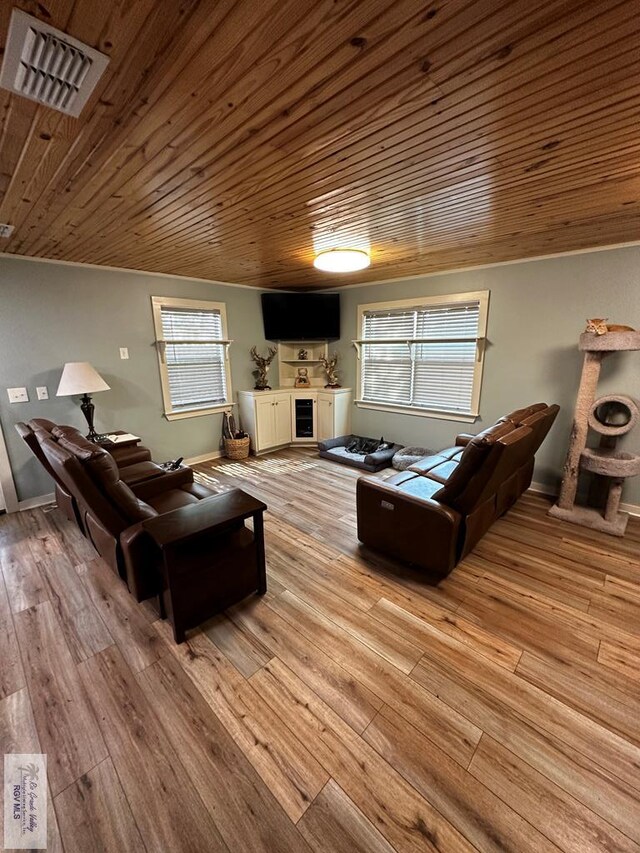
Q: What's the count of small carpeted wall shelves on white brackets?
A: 0